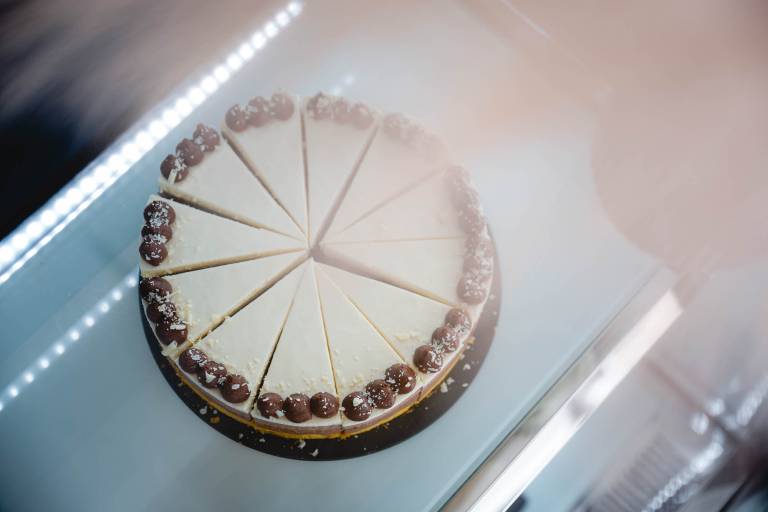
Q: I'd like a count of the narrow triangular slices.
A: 12